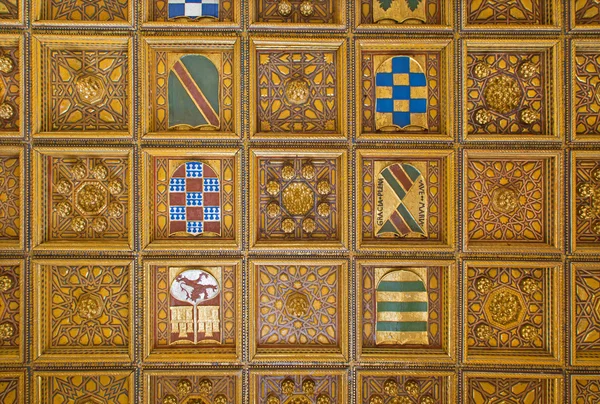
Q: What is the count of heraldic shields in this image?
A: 8